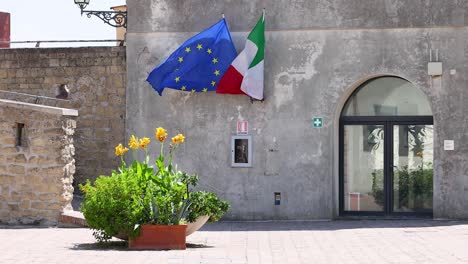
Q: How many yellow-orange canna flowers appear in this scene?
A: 5